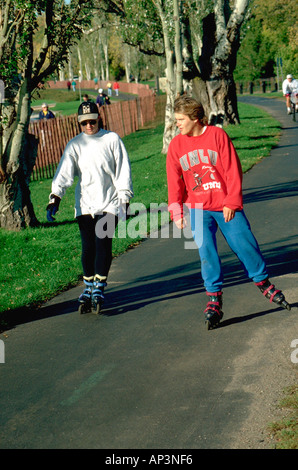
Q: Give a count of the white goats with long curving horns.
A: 0